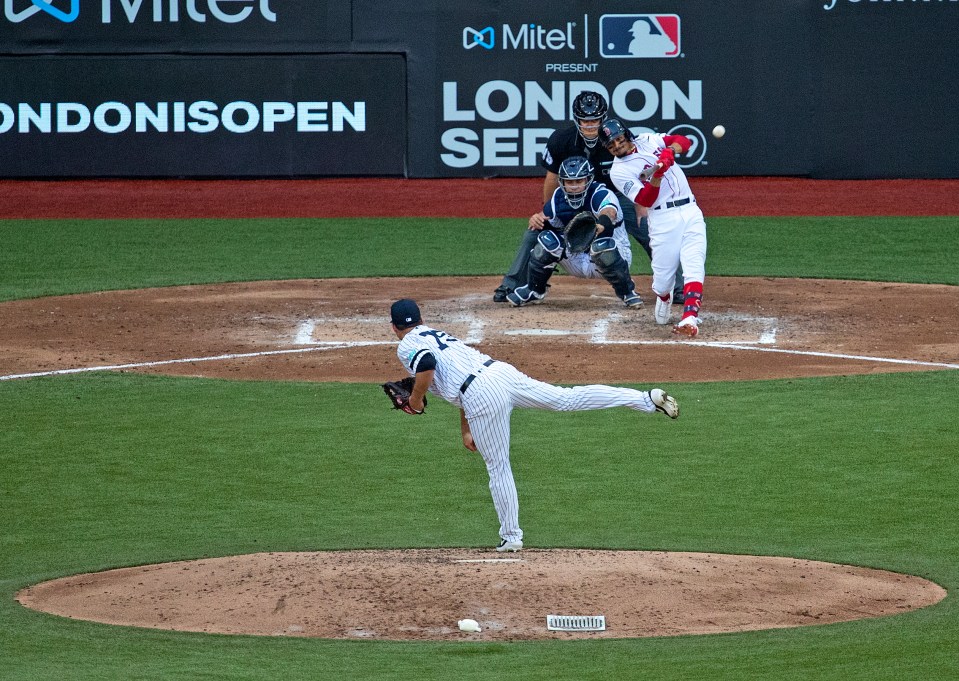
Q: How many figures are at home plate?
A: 3